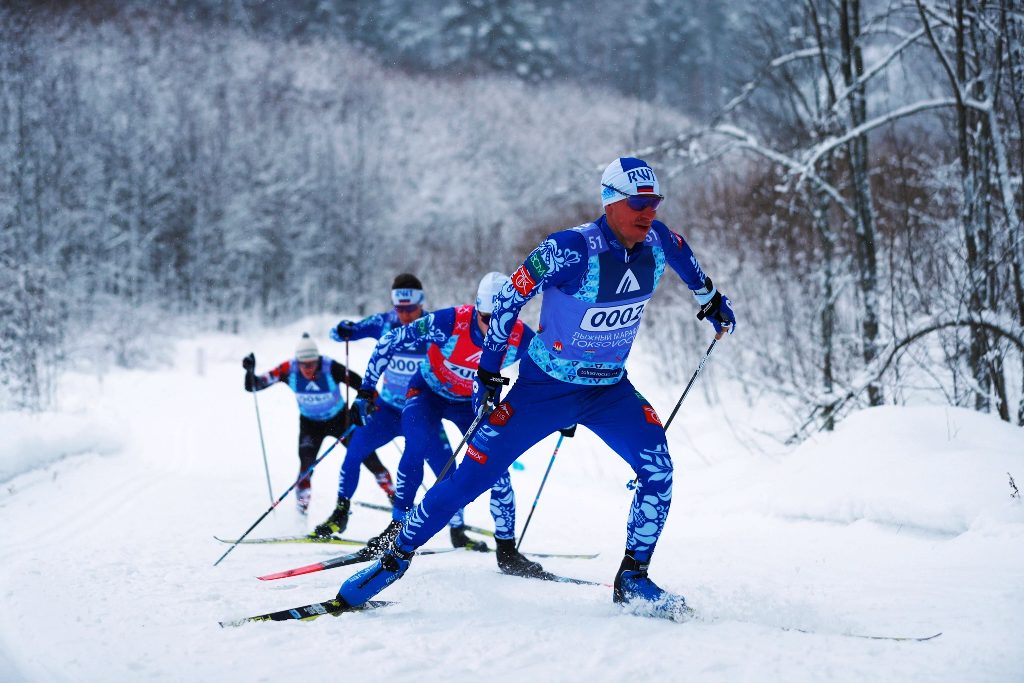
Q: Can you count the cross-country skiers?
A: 4